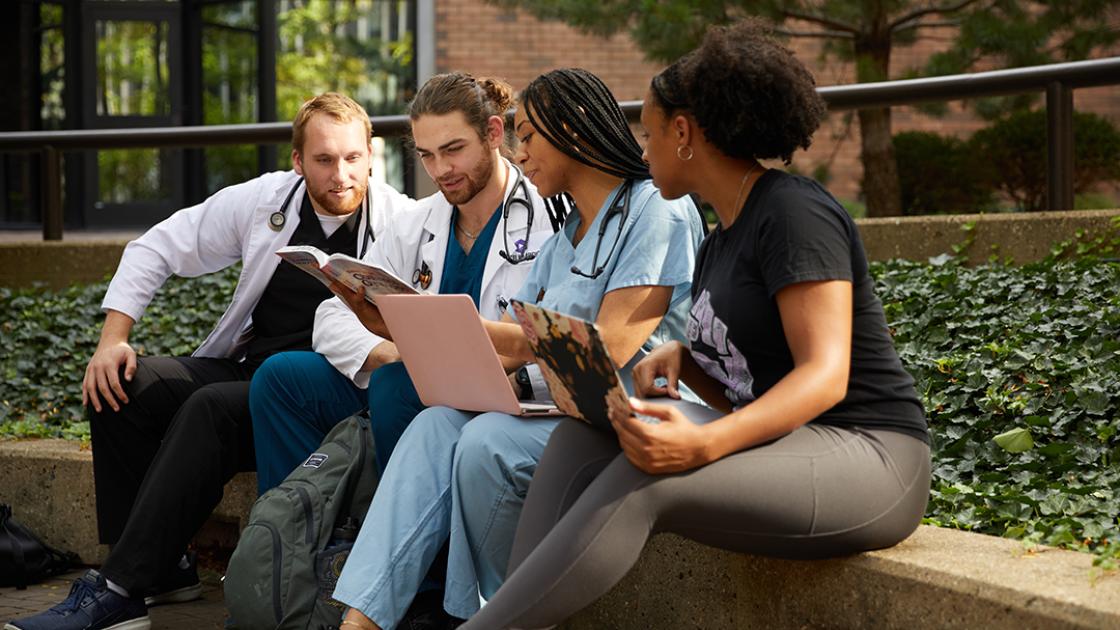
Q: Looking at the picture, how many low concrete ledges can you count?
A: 2